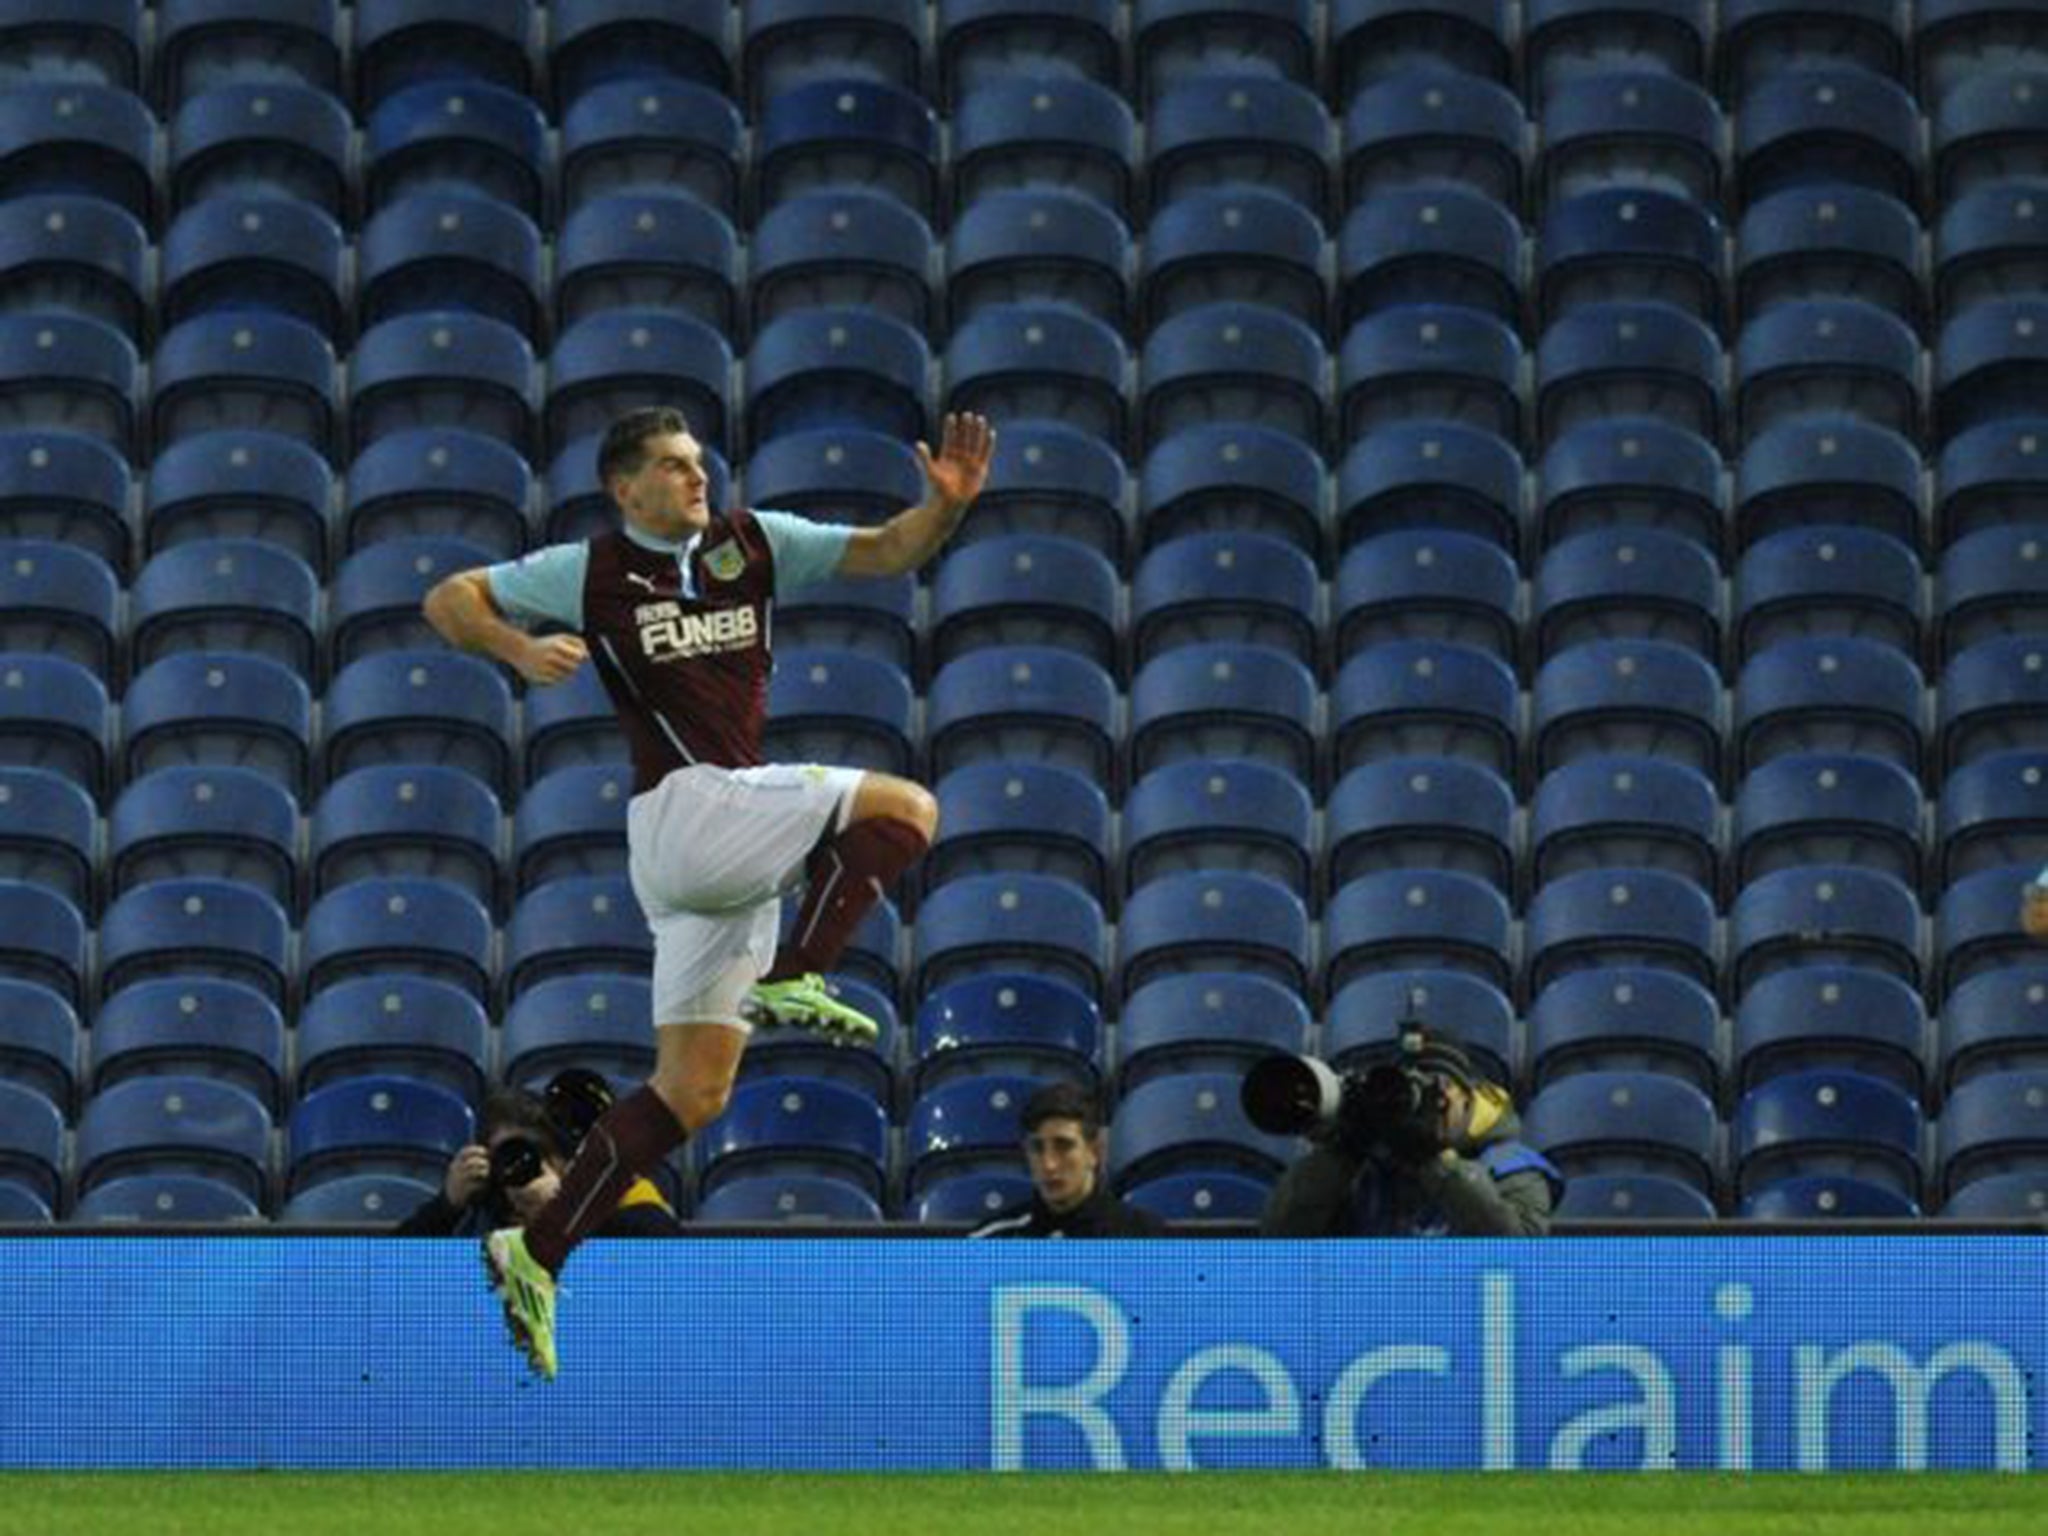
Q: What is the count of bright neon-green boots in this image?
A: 2